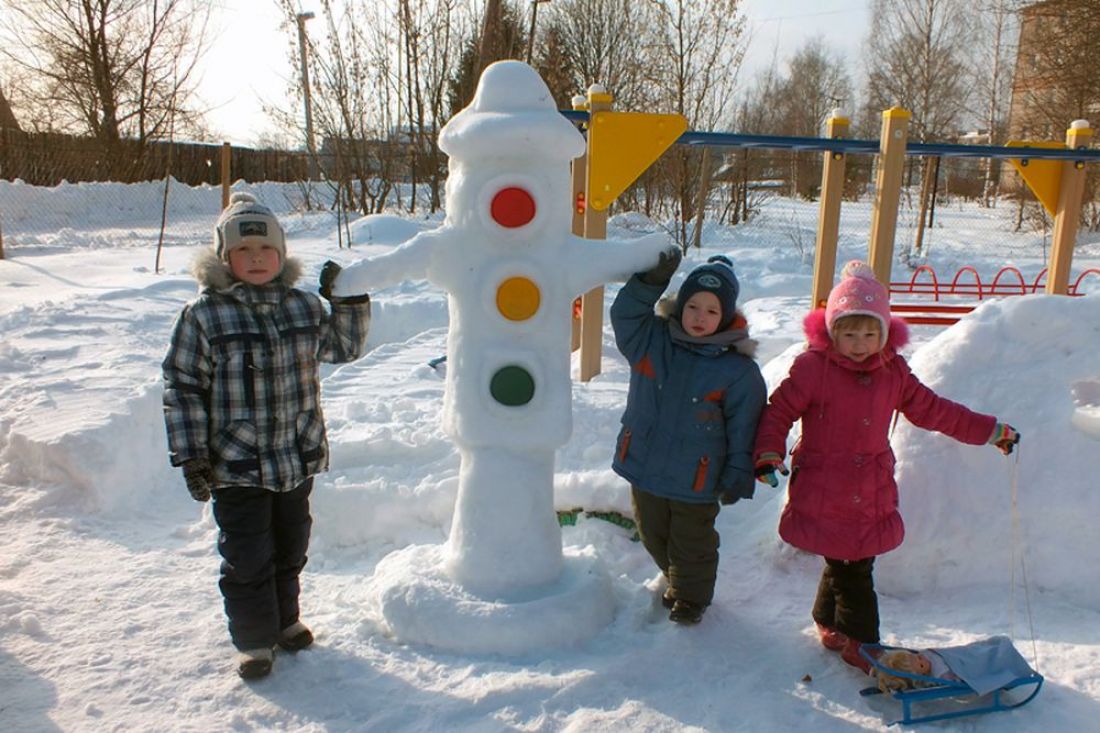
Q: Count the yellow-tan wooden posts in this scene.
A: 5